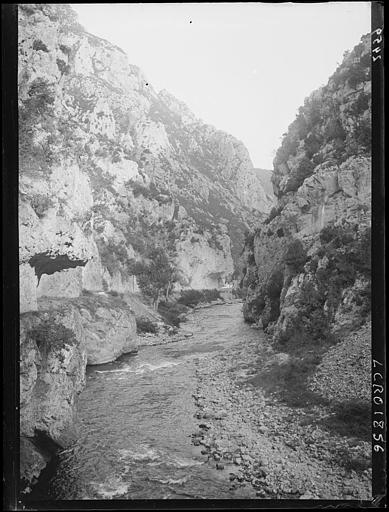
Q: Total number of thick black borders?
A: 3